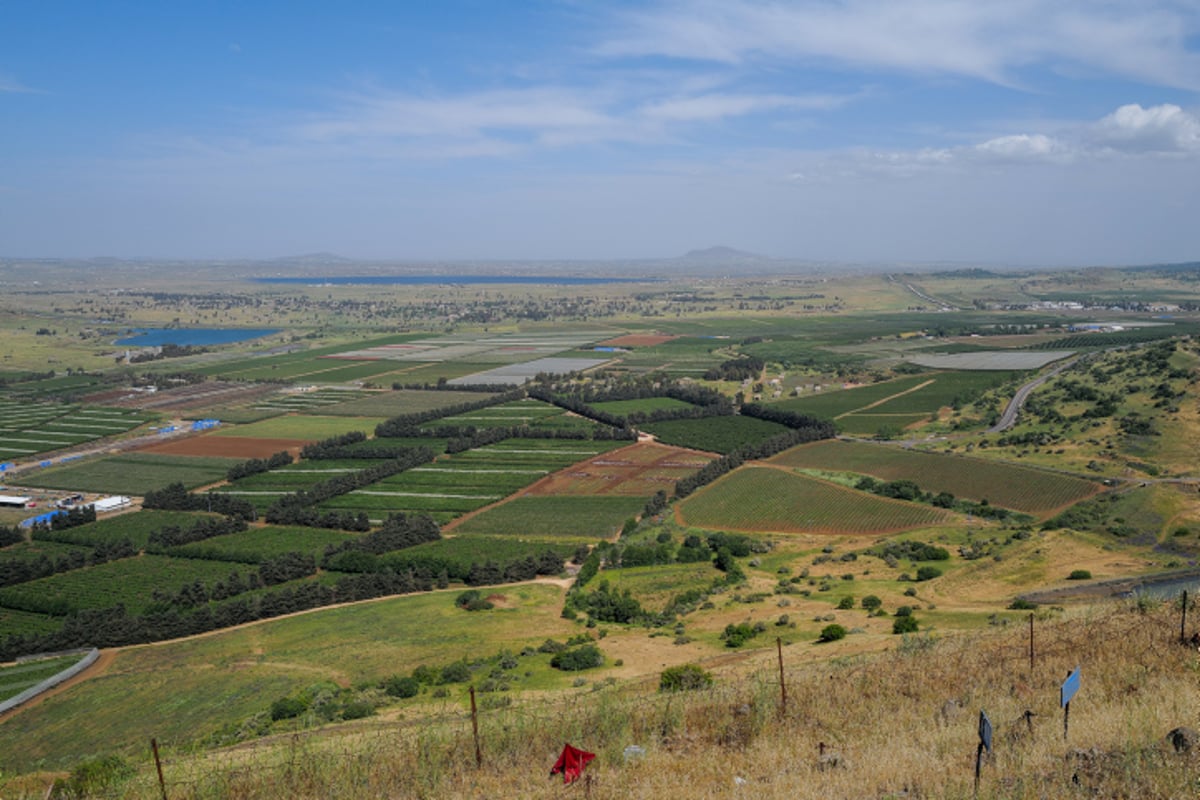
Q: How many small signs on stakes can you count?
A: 2